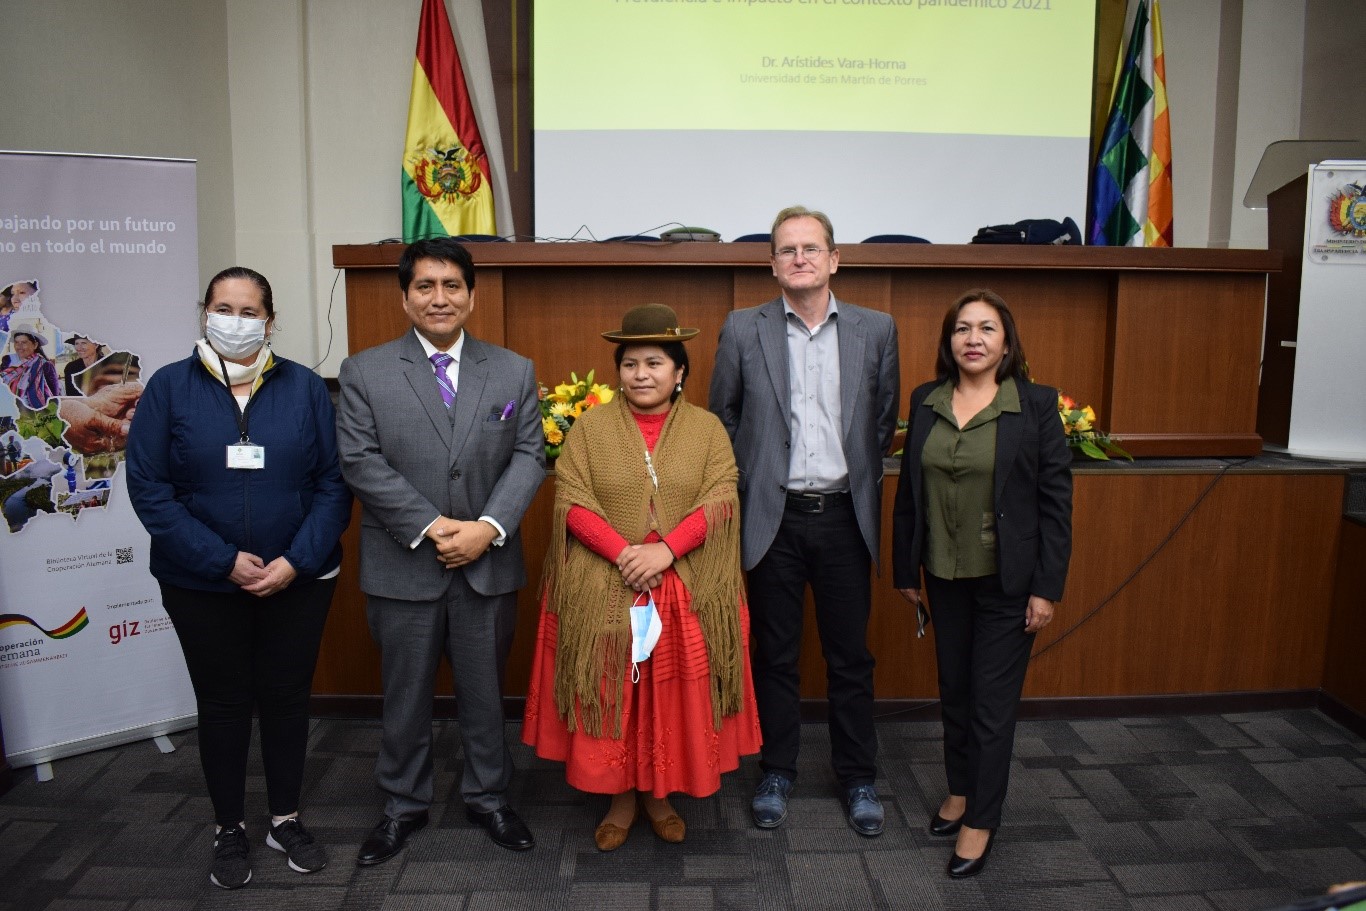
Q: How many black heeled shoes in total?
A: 2